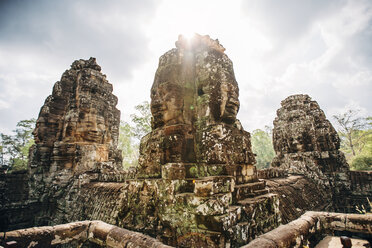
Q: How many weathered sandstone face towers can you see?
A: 3